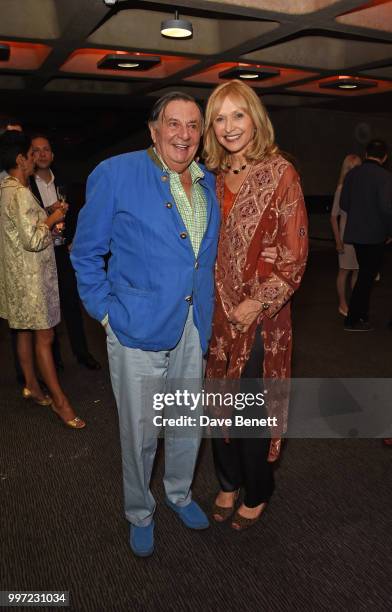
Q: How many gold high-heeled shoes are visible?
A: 2